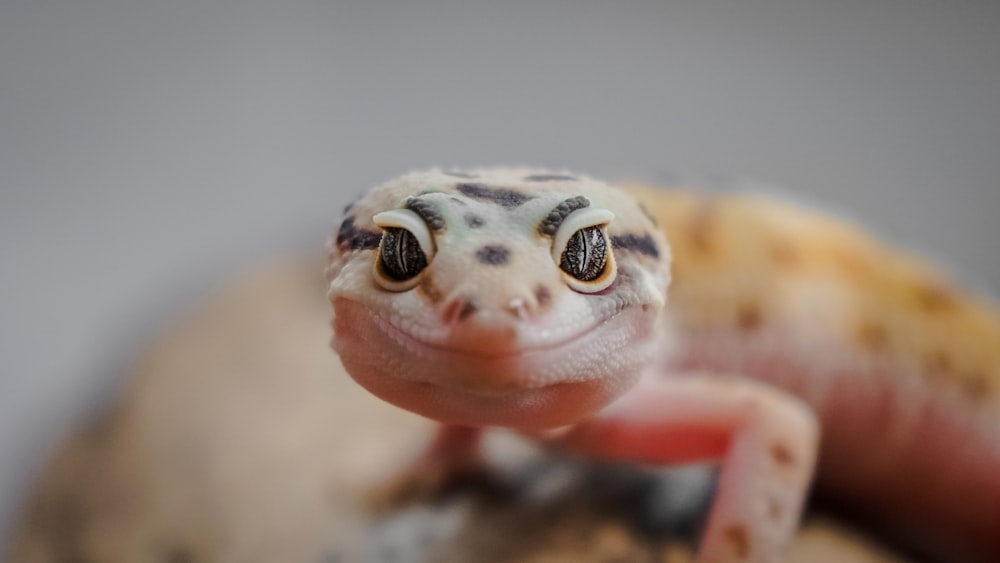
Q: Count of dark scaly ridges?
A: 2